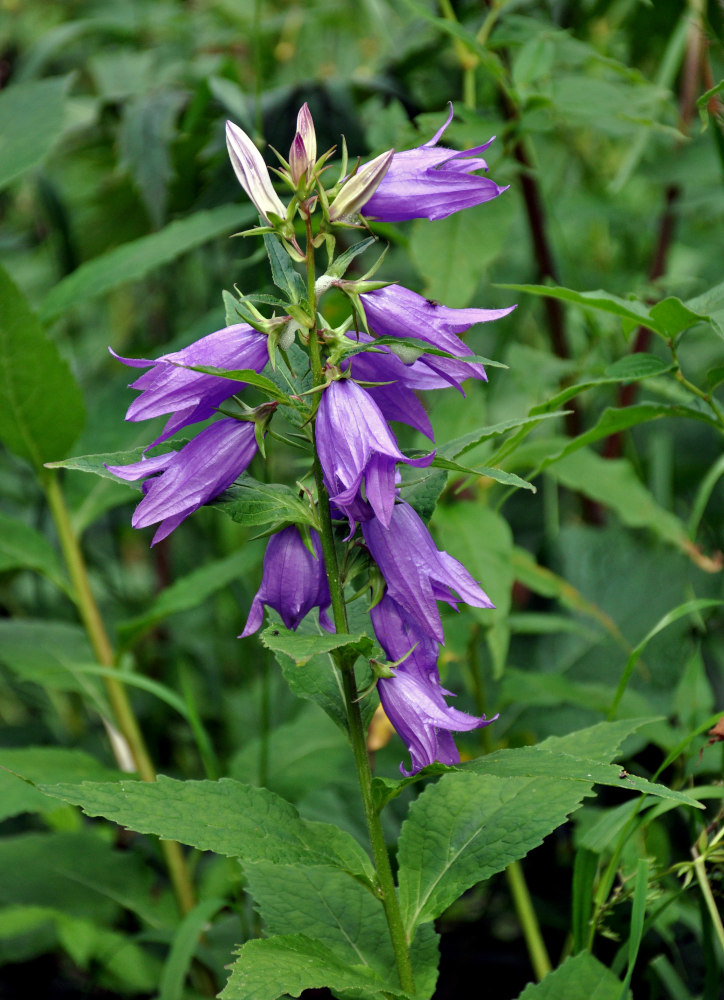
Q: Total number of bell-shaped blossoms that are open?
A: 10